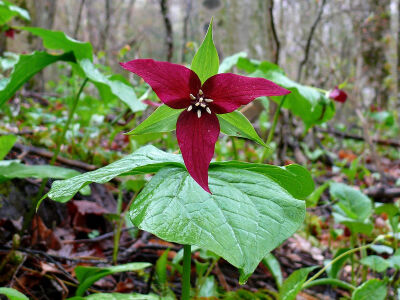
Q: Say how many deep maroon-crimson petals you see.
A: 3